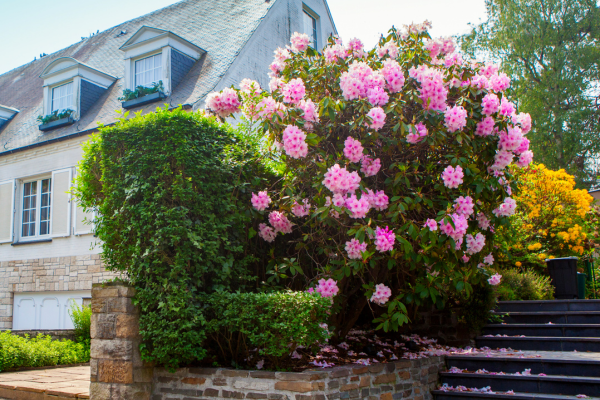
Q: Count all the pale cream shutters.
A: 3